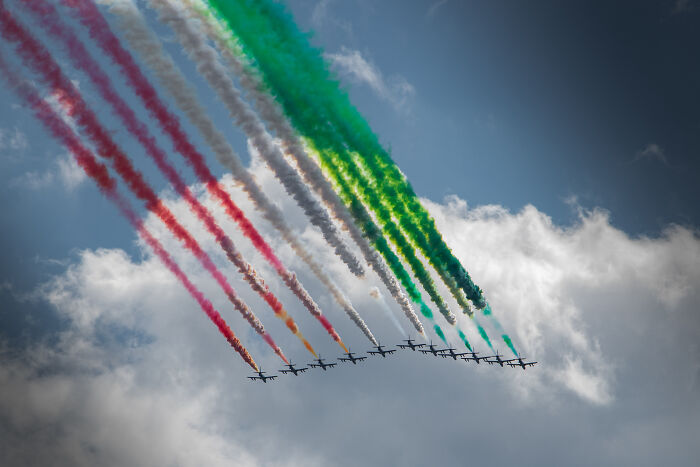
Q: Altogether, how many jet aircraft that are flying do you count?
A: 11